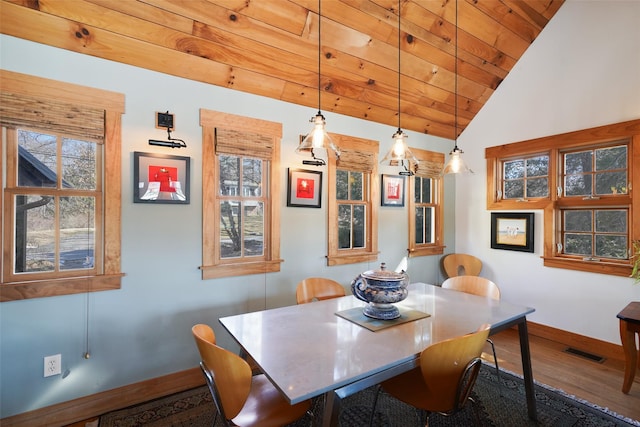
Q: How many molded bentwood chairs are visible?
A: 5